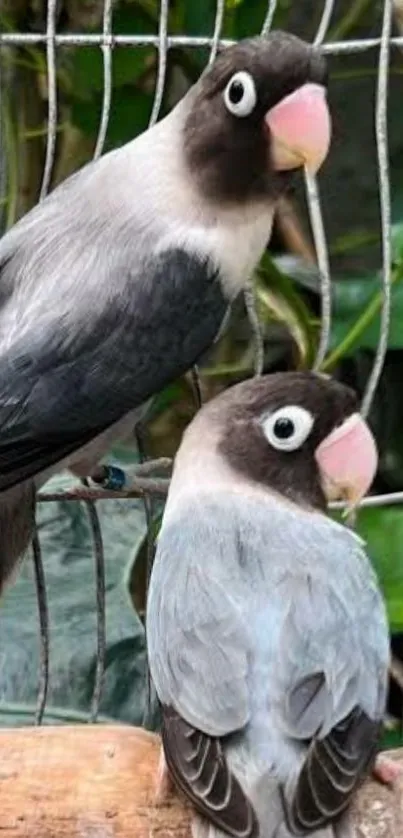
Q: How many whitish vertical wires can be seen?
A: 7